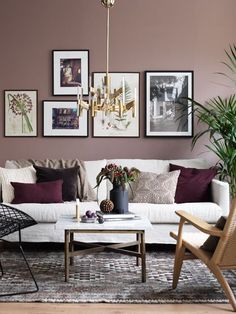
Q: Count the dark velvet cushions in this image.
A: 3